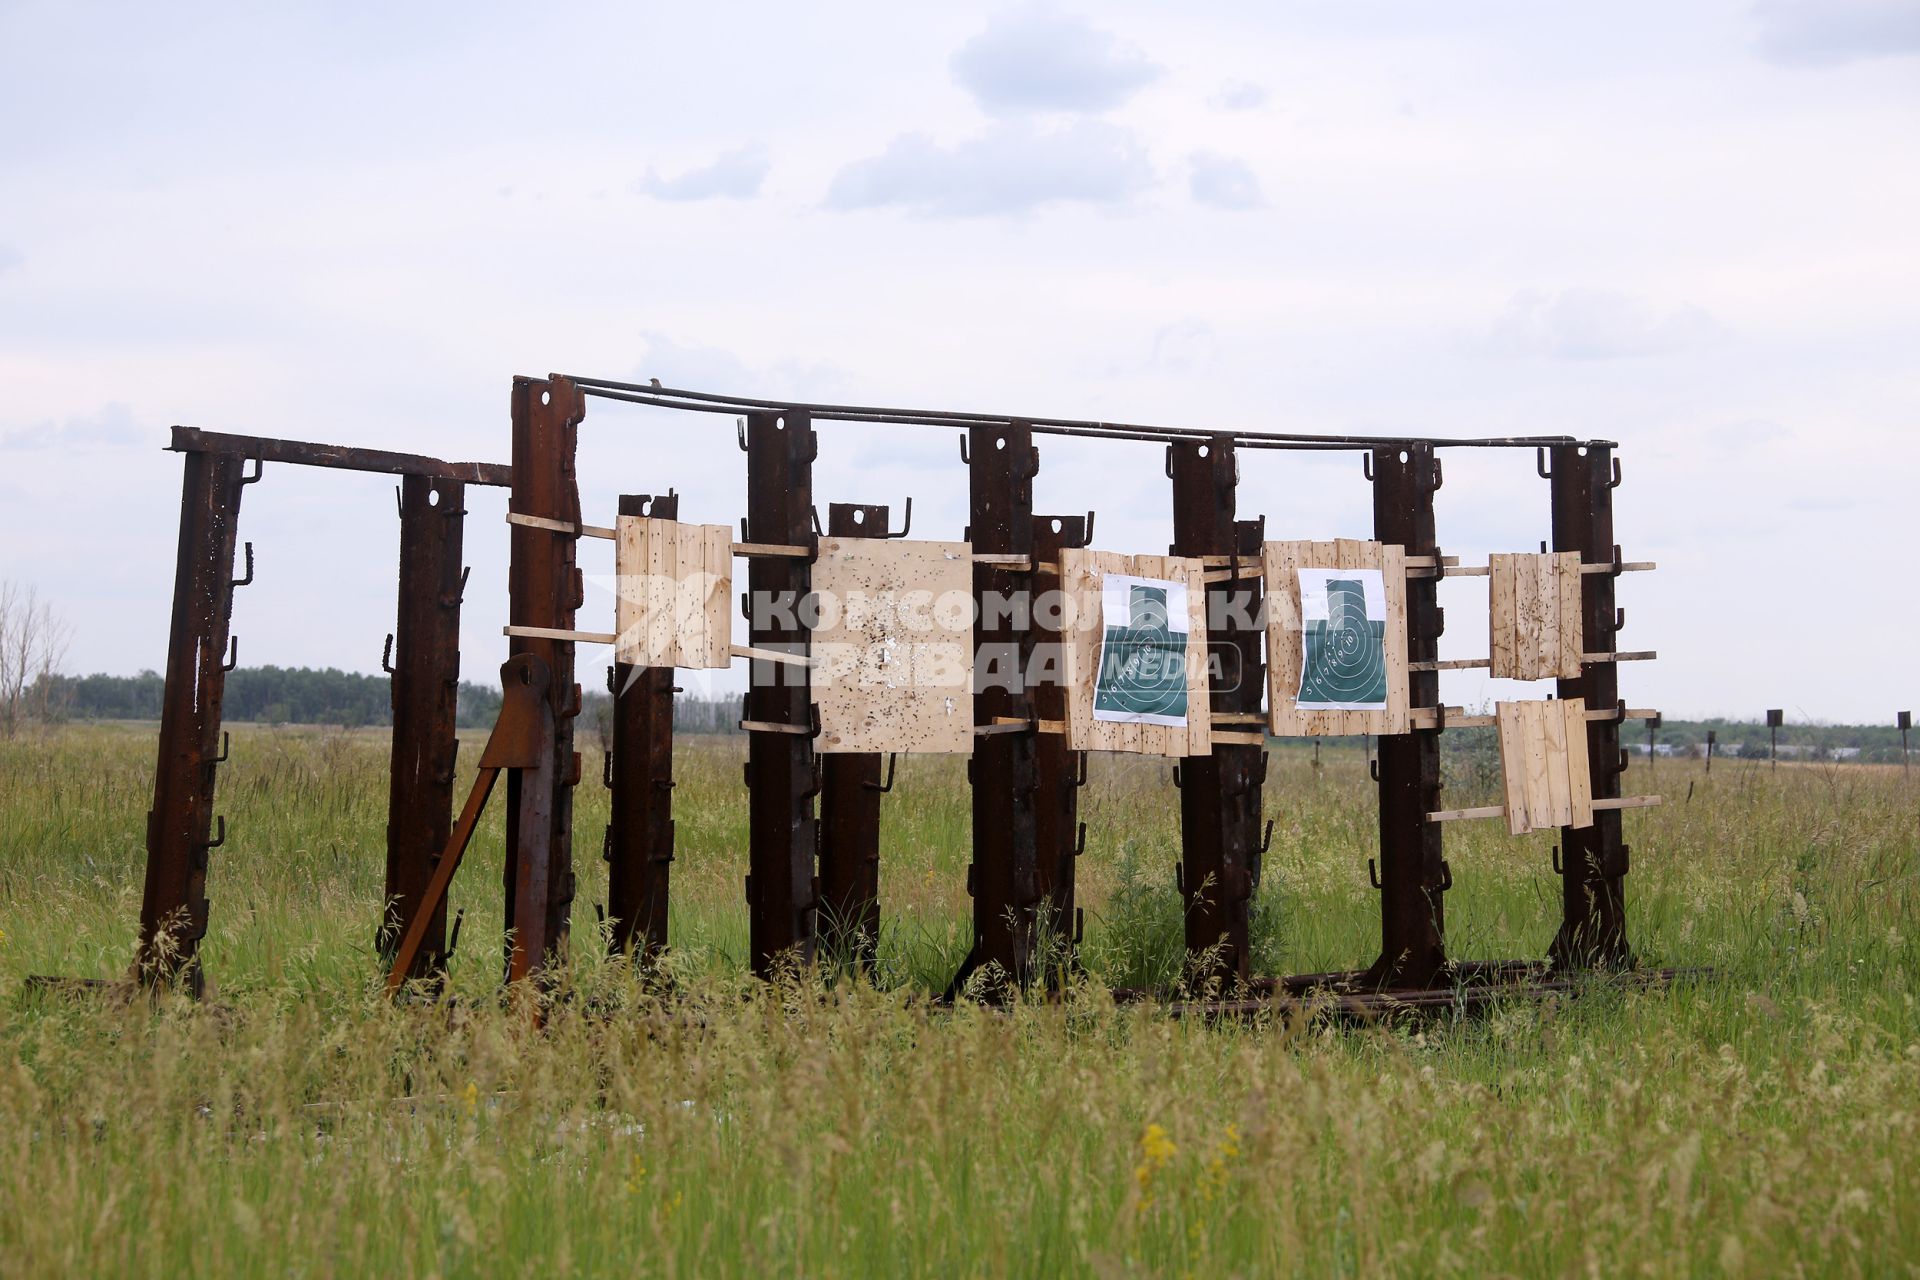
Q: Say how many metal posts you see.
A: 12